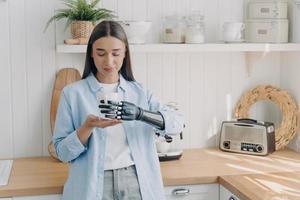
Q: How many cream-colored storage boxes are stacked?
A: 2